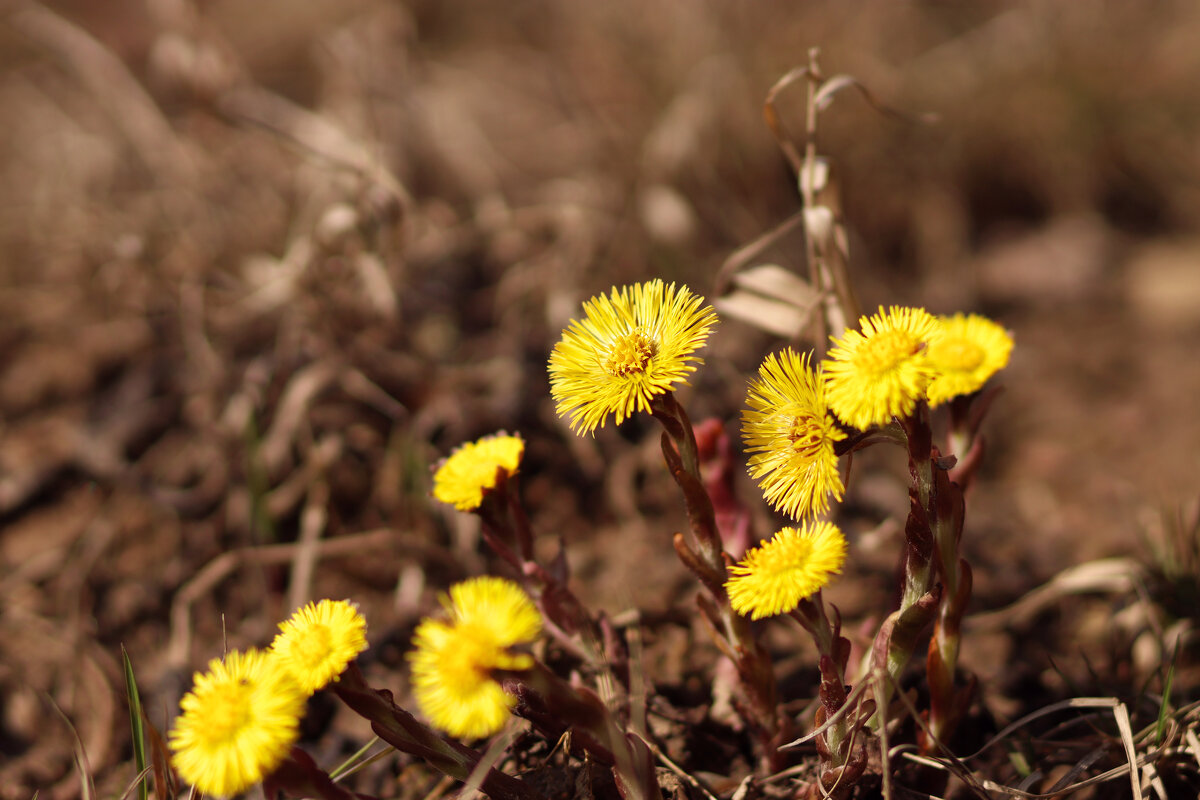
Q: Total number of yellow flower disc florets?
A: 9